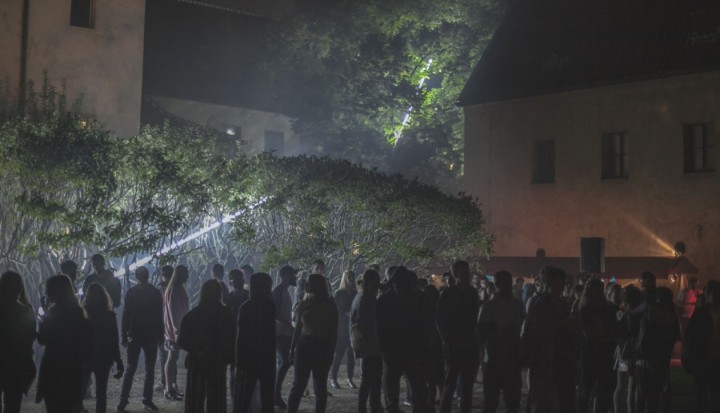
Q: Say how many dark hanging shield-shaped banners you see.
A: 0